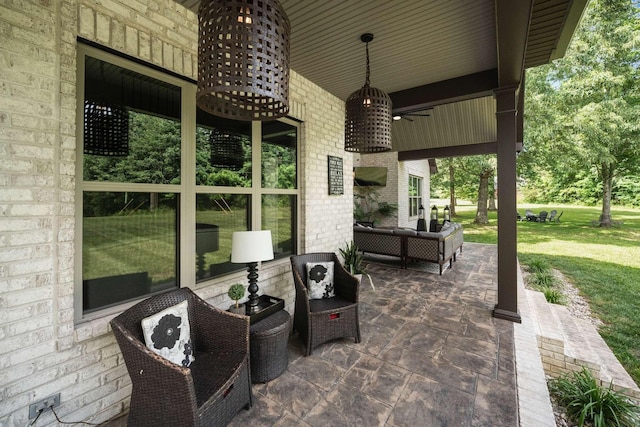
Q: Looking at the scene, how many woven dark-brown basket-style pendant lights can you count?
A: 2